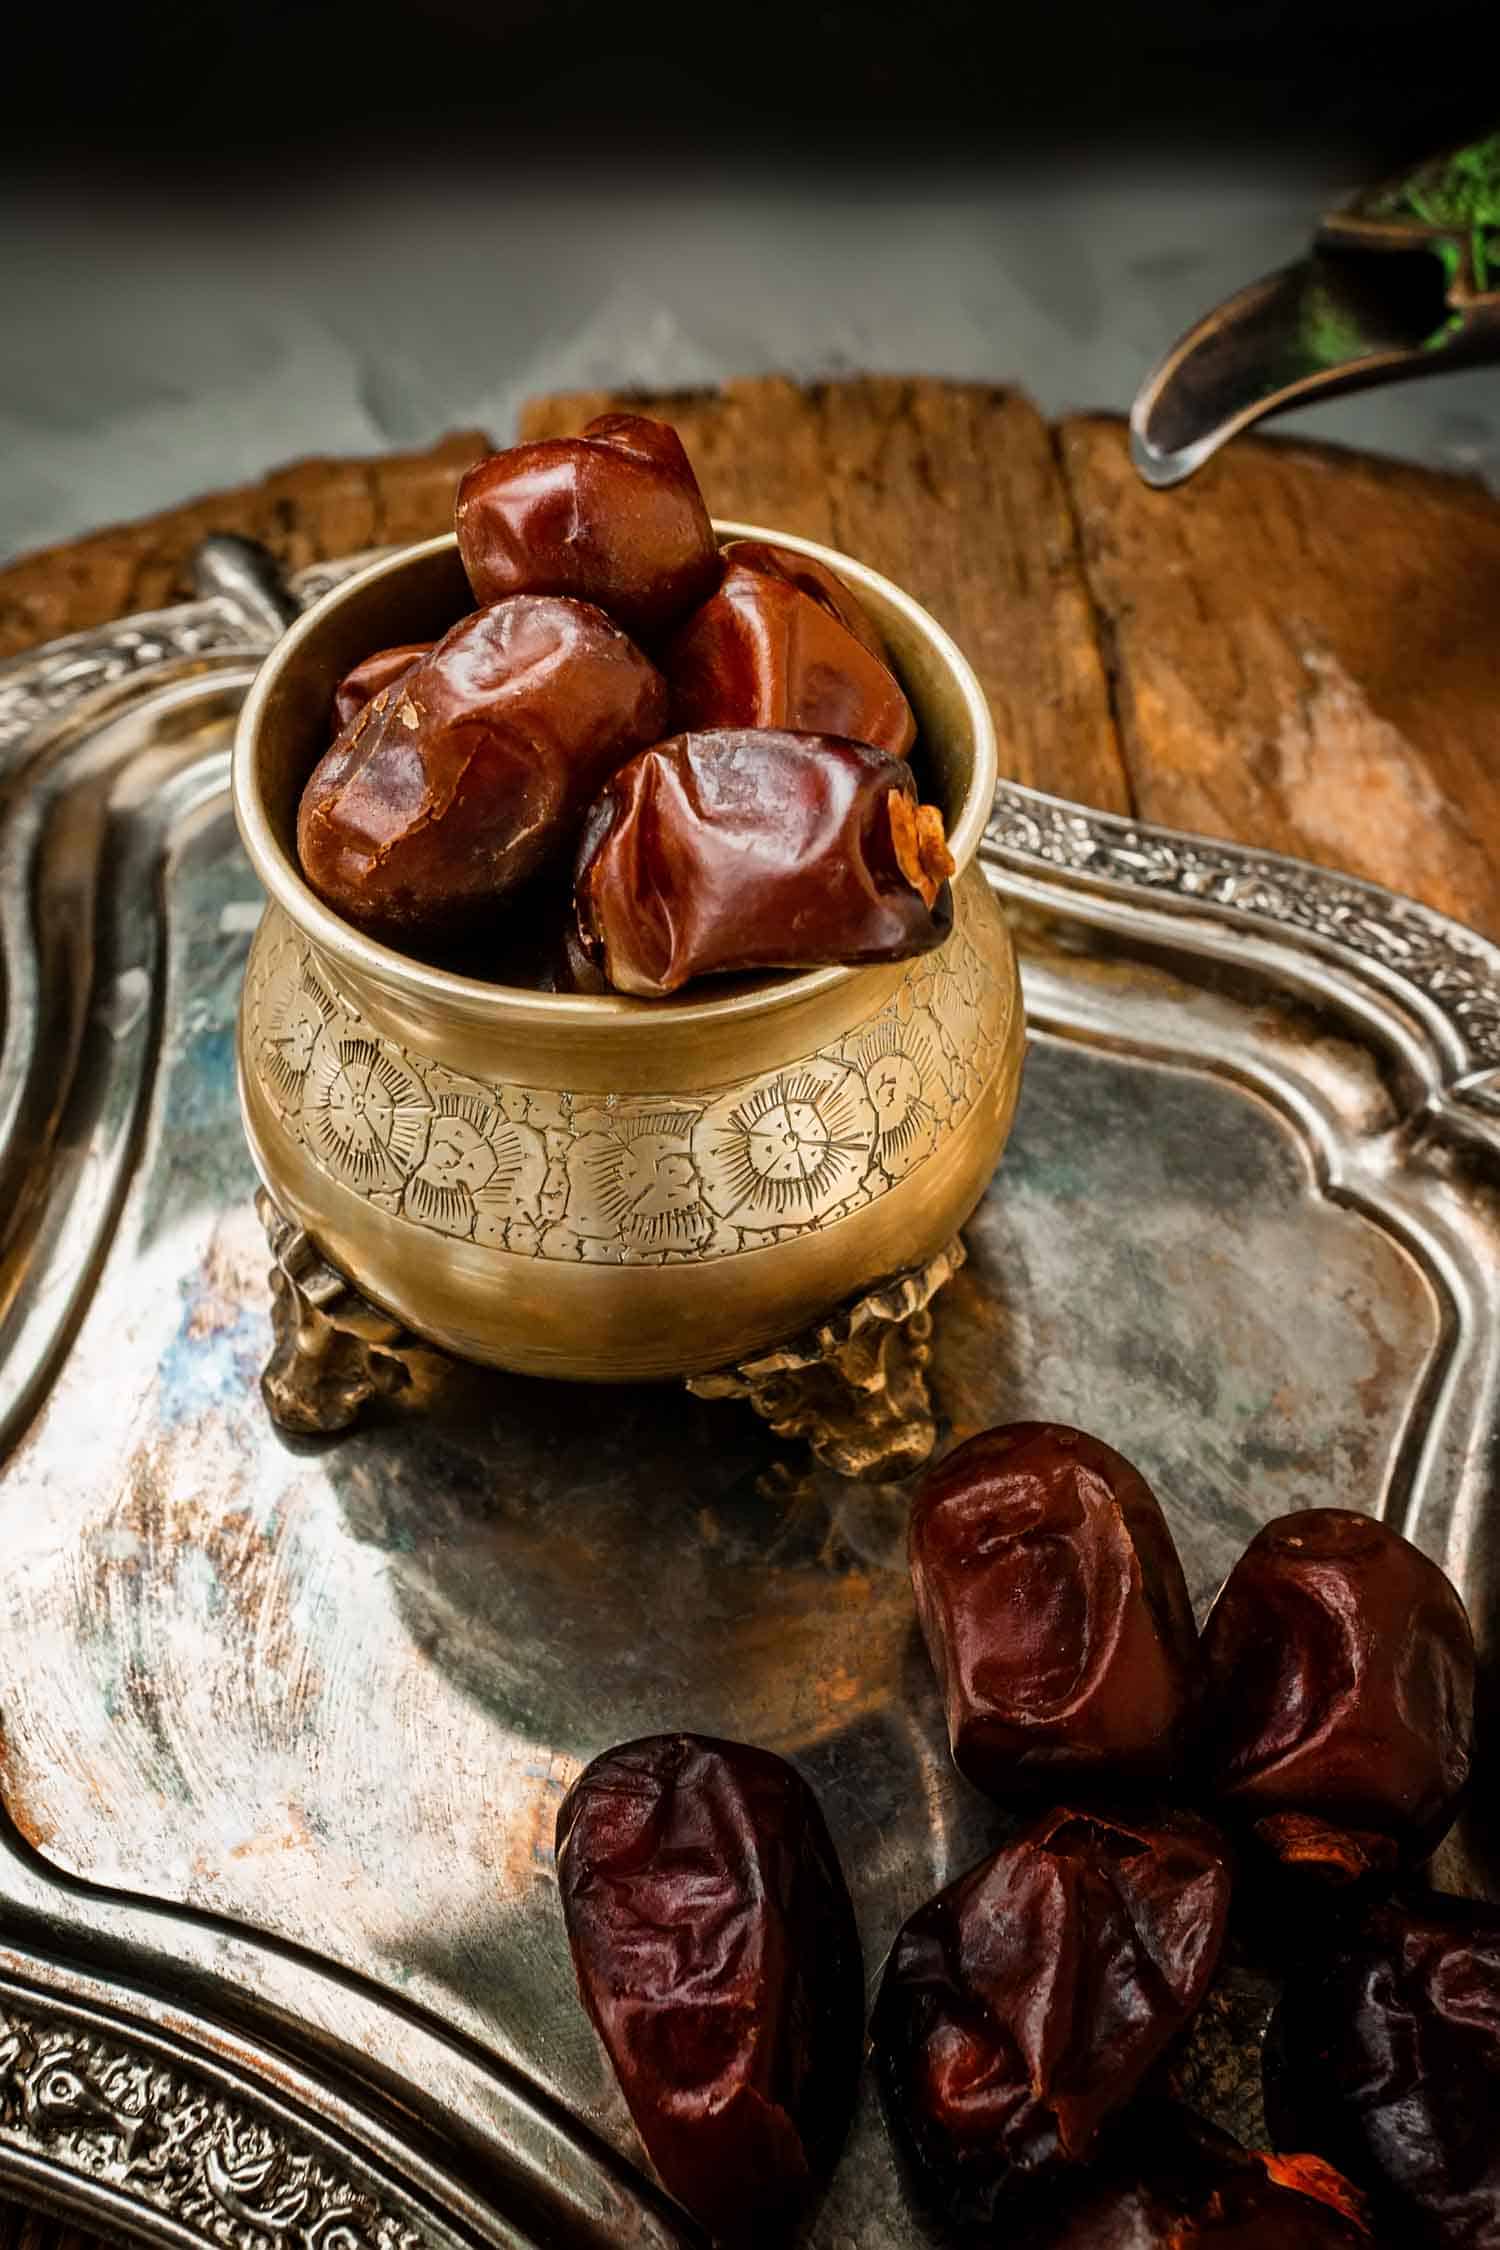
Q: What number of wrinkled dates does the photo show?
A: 11